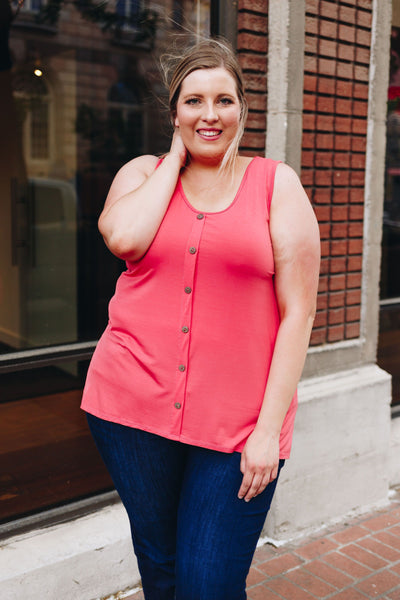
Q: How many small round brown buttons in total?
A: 6